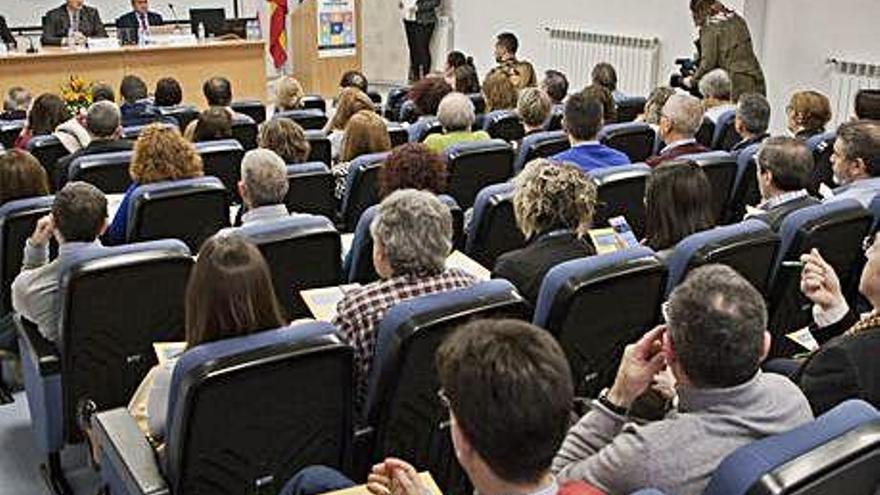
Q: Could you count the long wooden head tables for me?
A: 1